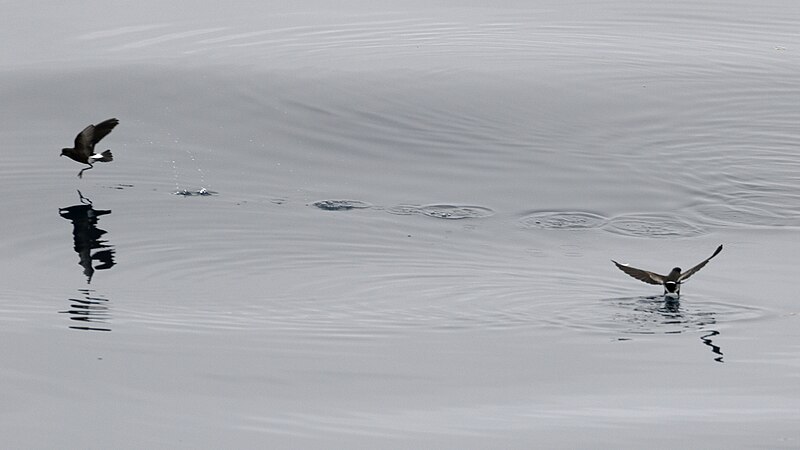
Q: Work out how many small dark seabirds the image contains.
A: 2